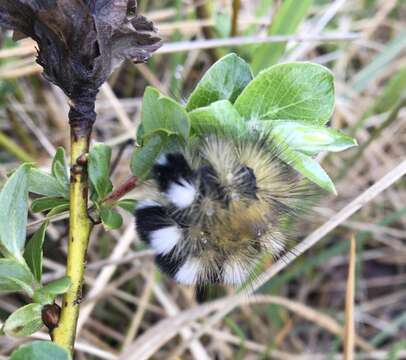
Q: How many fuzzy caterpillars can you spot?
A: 1